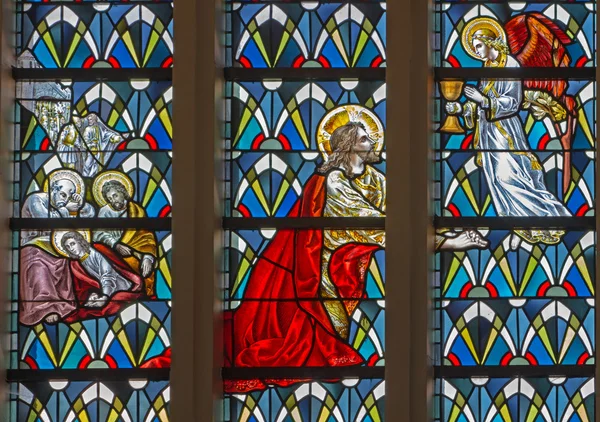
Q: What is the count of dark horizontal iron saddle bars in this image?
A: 9